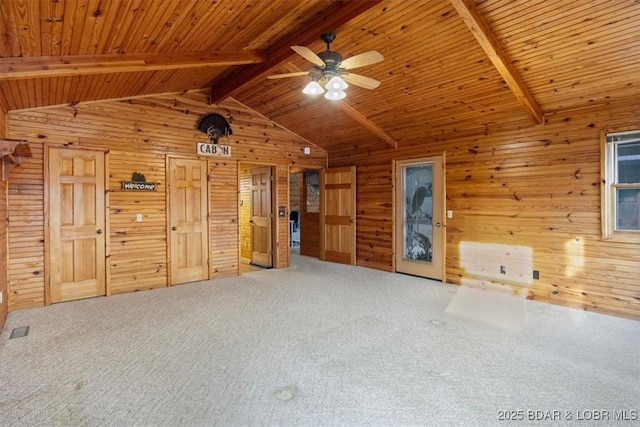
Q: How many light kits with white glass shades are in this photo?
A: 1